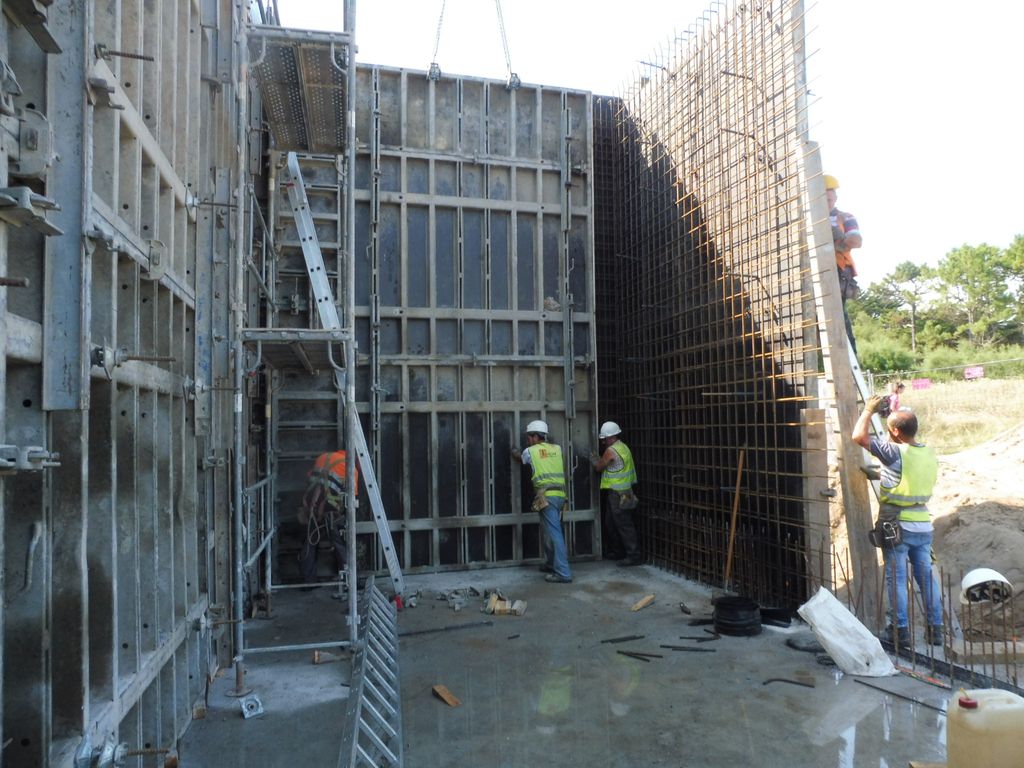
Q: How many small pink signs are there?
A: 2